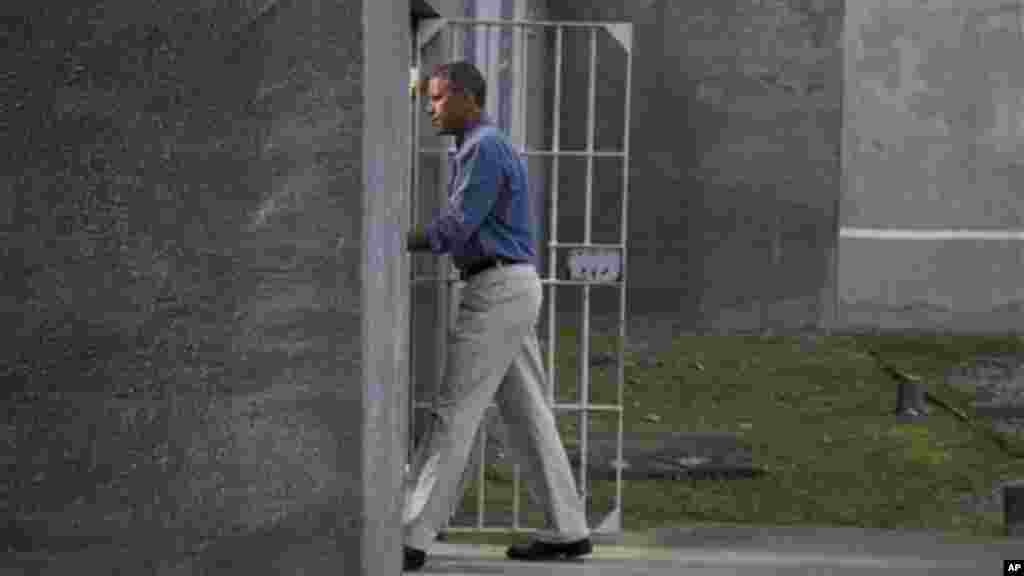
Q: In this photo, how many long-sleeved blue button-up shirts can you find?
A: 1